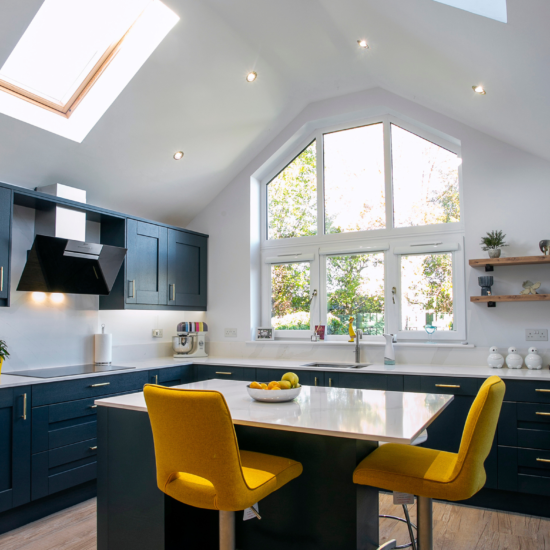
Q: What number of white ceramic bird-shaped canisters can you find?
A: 3